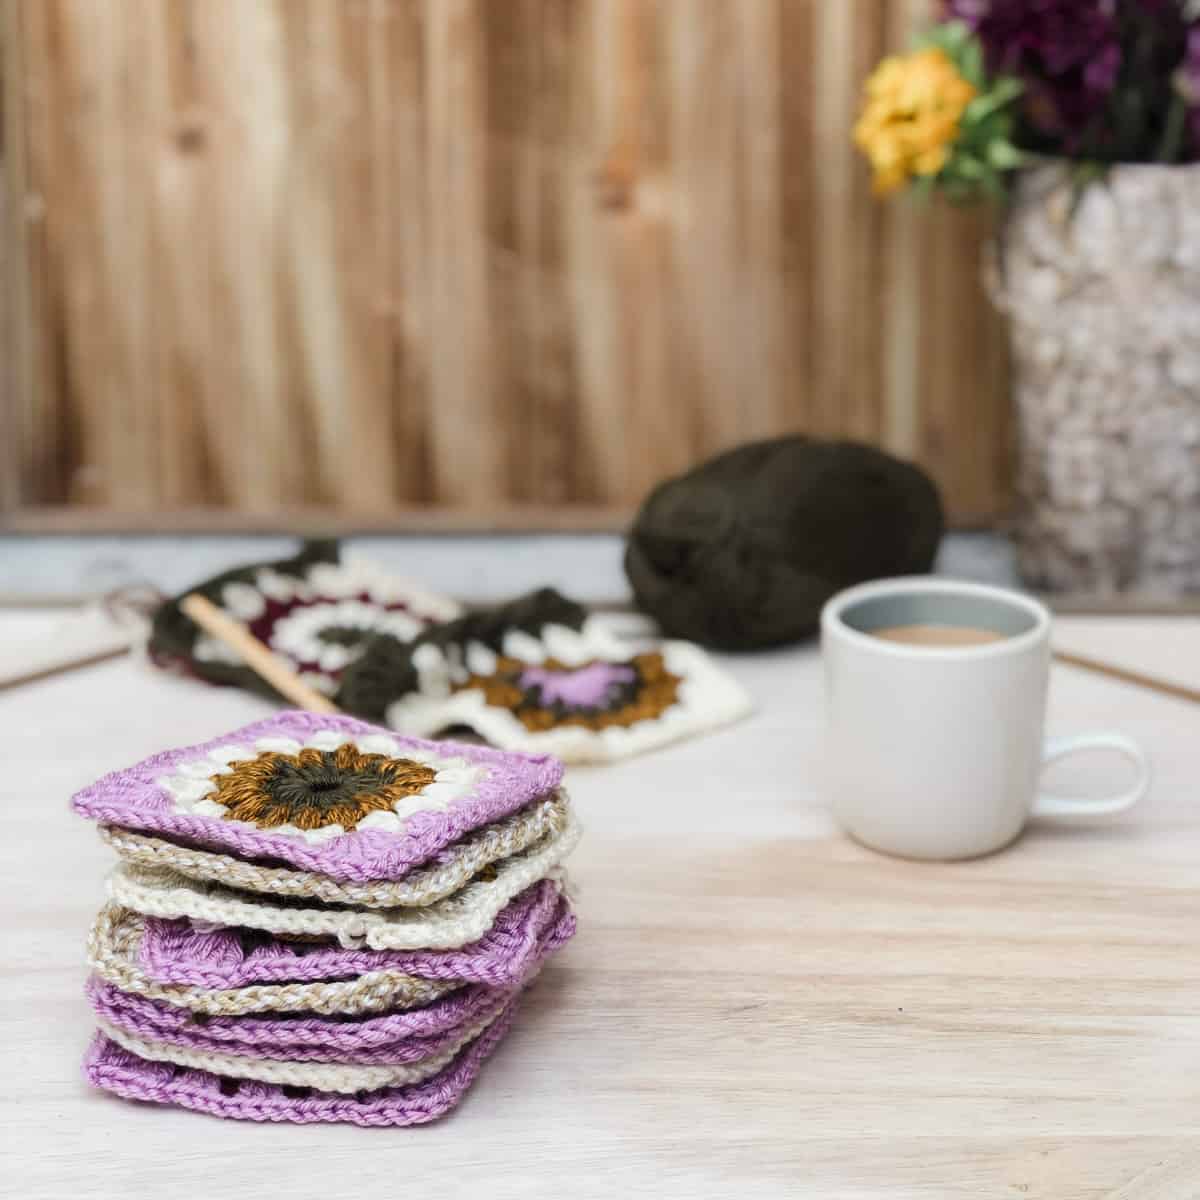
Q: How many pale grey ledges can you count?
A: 1